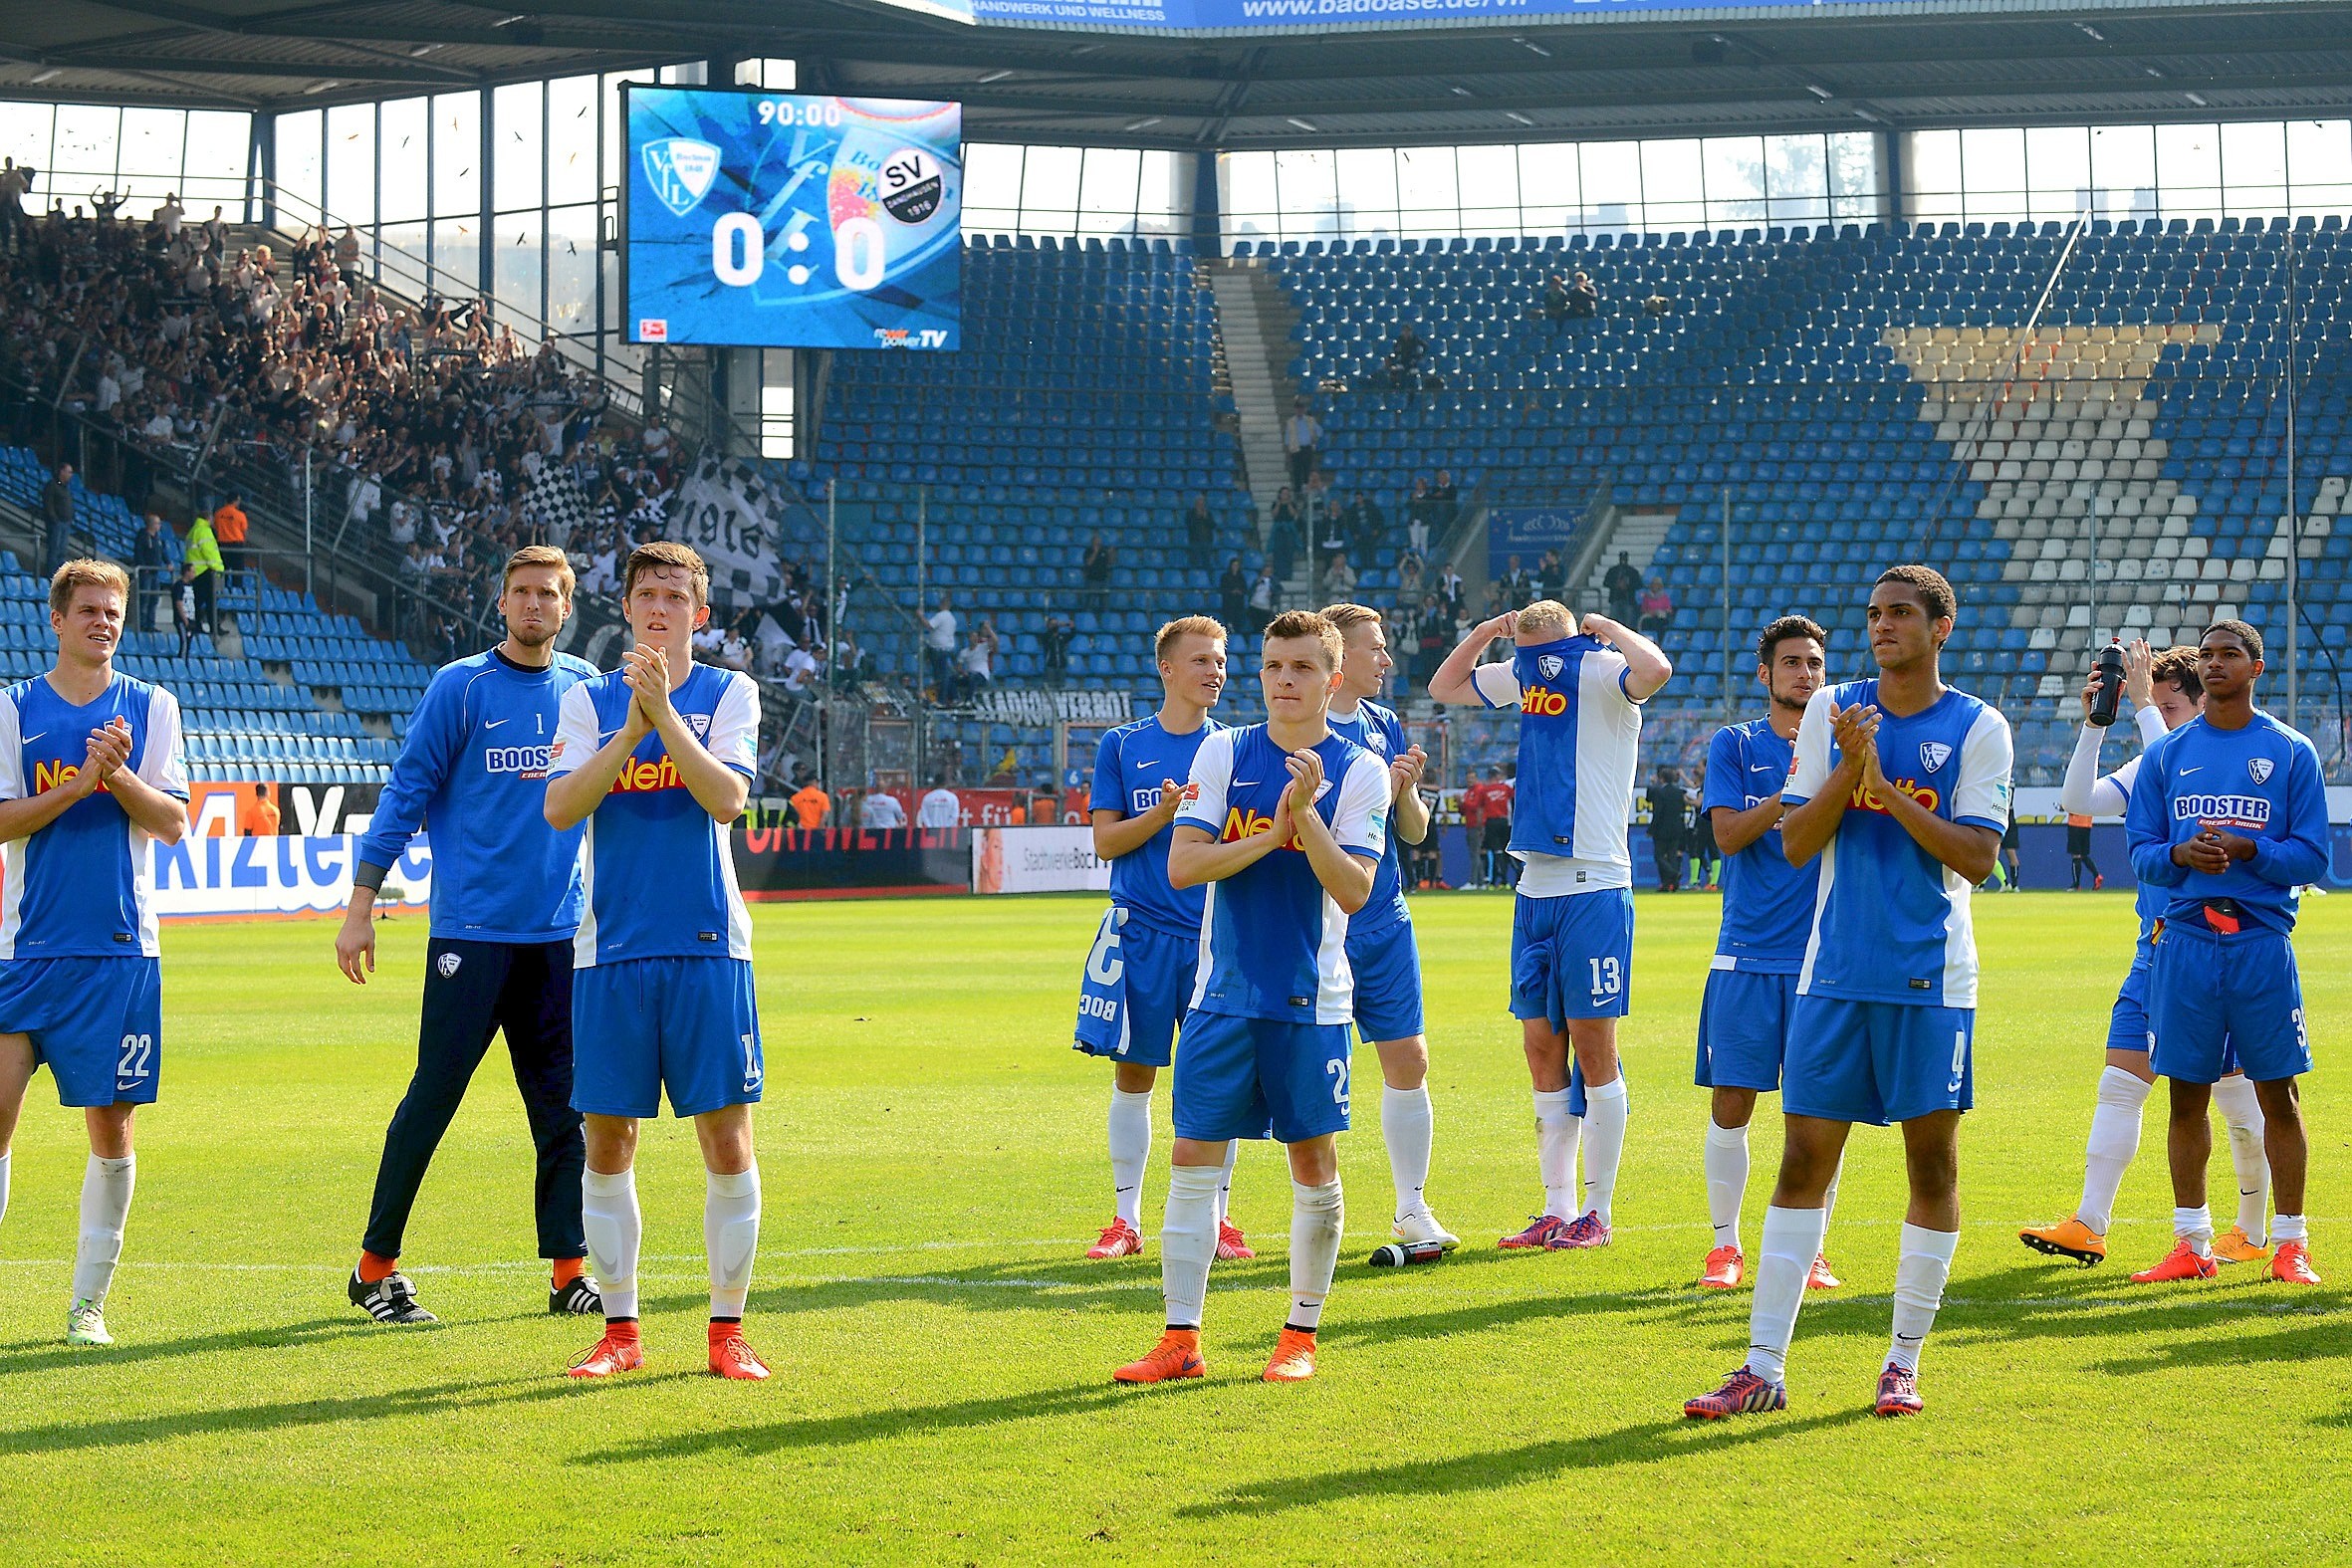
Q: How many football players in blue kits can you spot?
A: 11